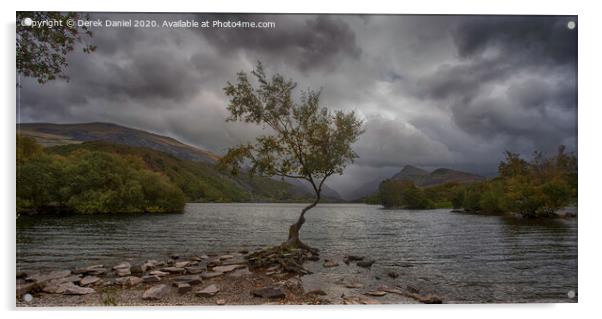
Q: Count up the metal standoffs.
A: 4